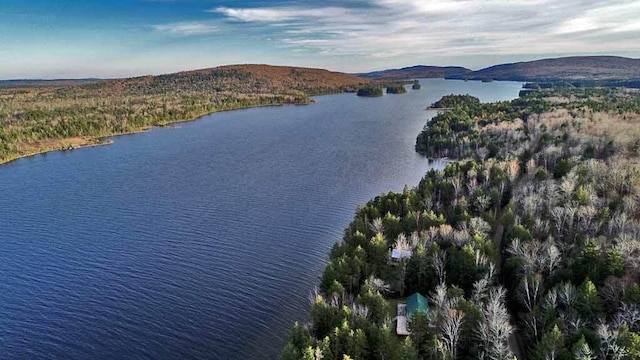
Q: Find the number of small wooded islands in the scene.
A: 3